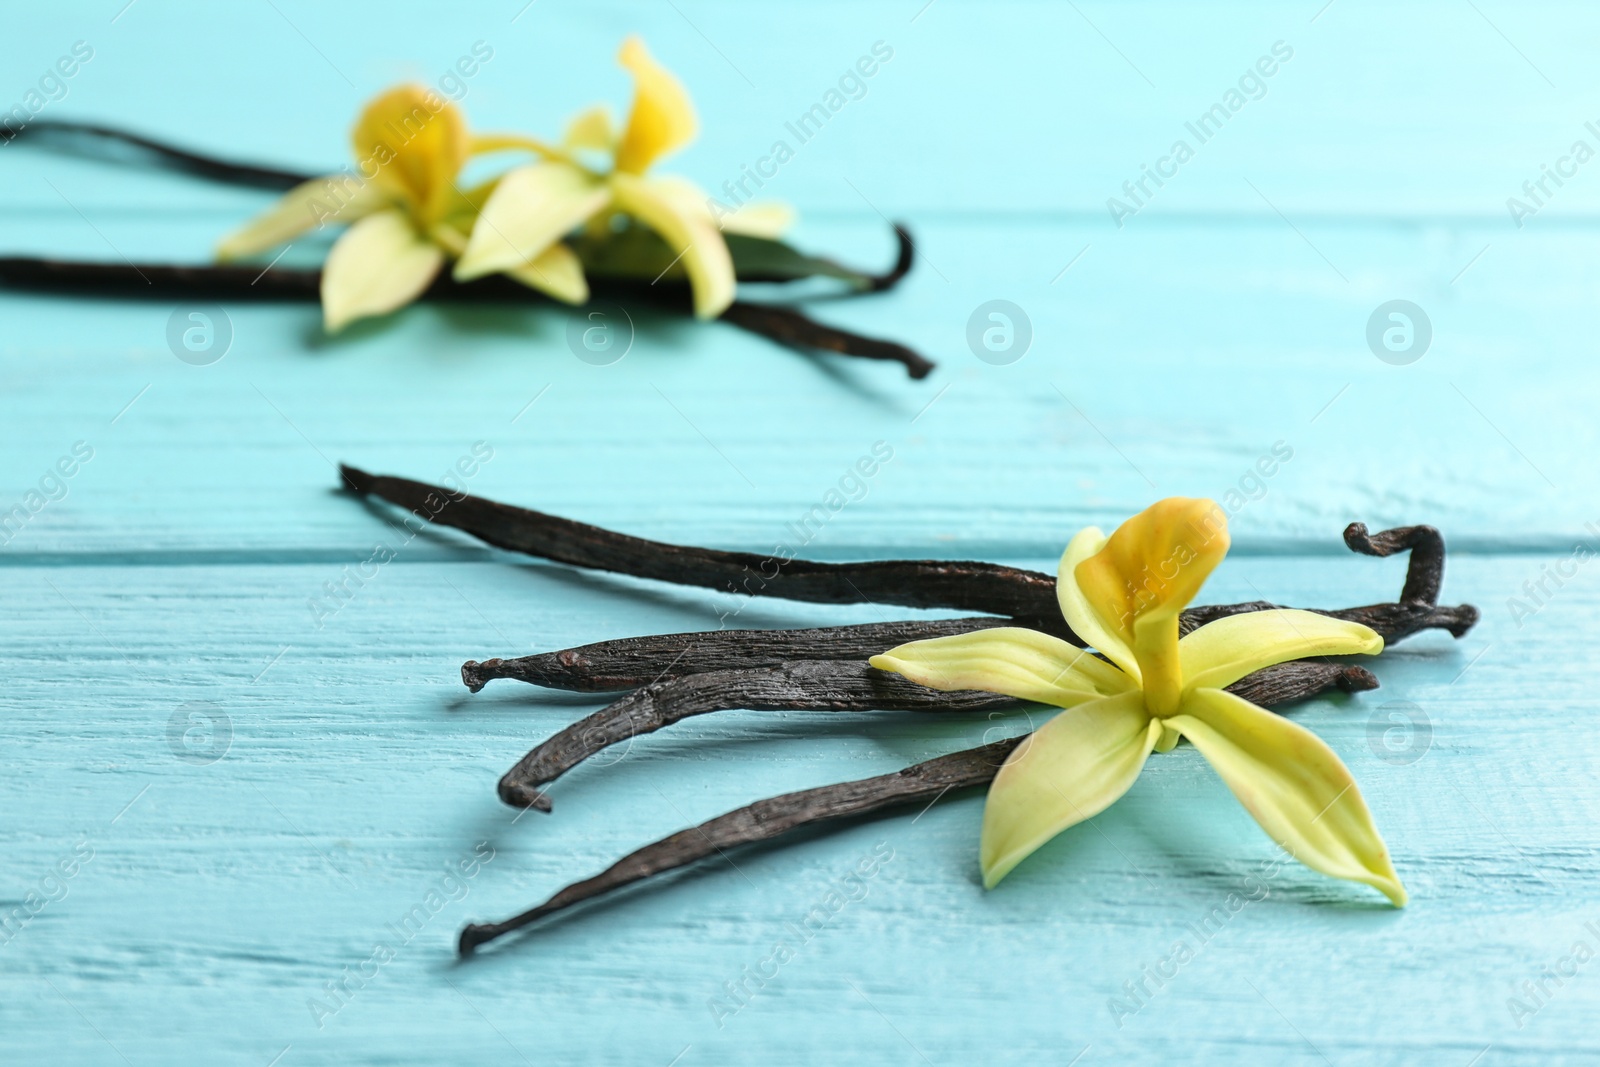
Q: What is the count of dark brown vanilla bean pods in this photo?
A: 6